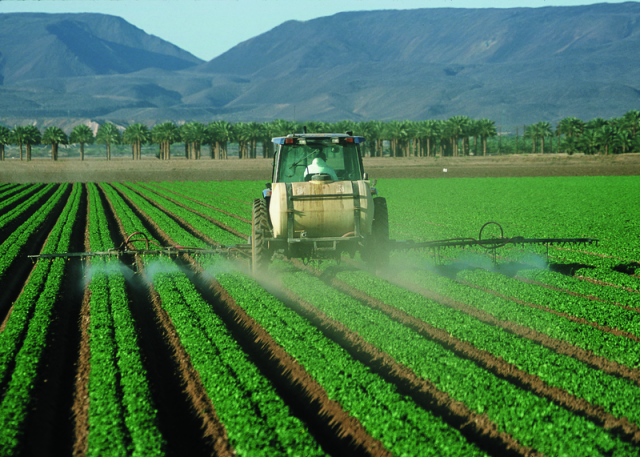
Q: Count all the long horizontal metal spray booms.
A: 2